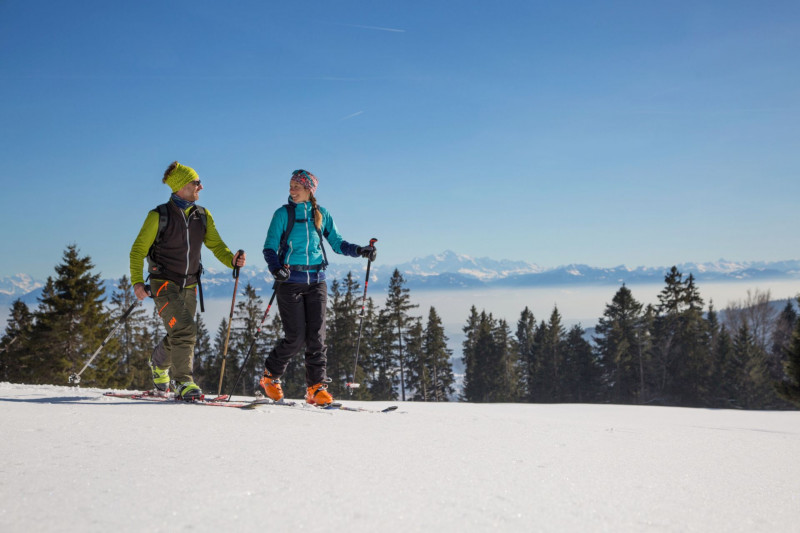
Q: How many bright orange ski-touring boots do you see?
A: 2